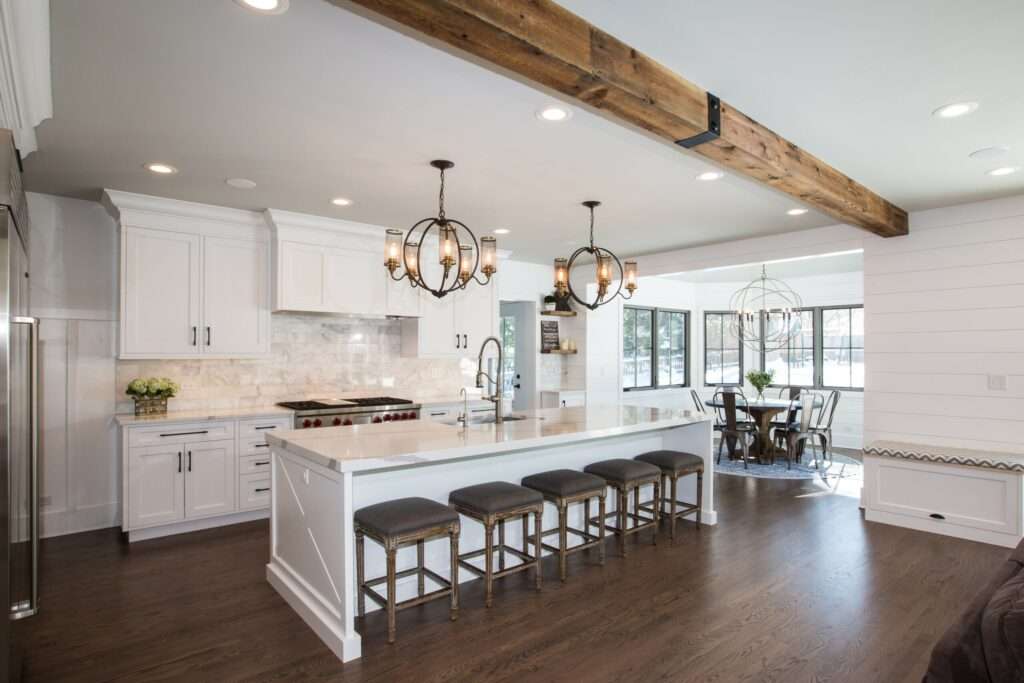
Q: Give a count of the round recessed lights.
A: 9